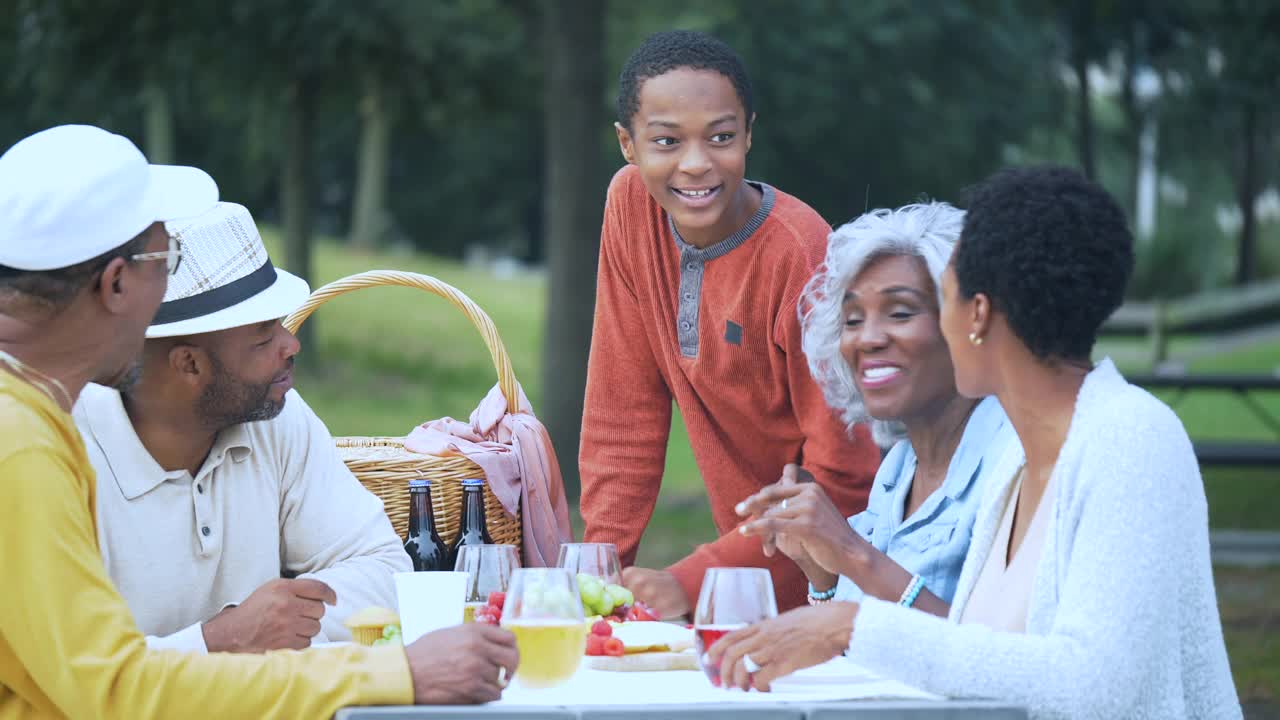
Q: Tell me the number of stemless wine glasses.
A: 4